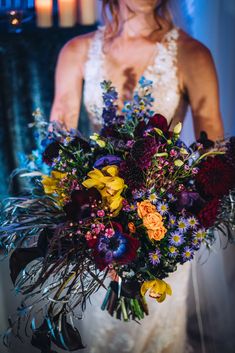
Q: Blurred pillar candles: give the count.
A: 3